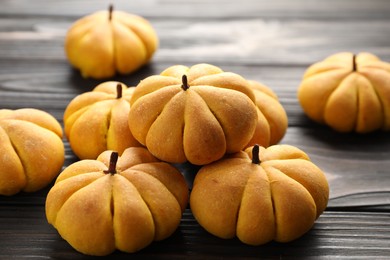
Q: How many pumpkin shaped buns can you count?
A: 8